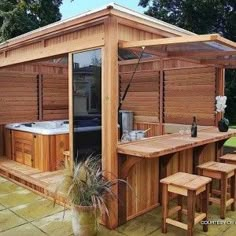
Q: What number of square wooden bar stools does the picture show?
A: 3